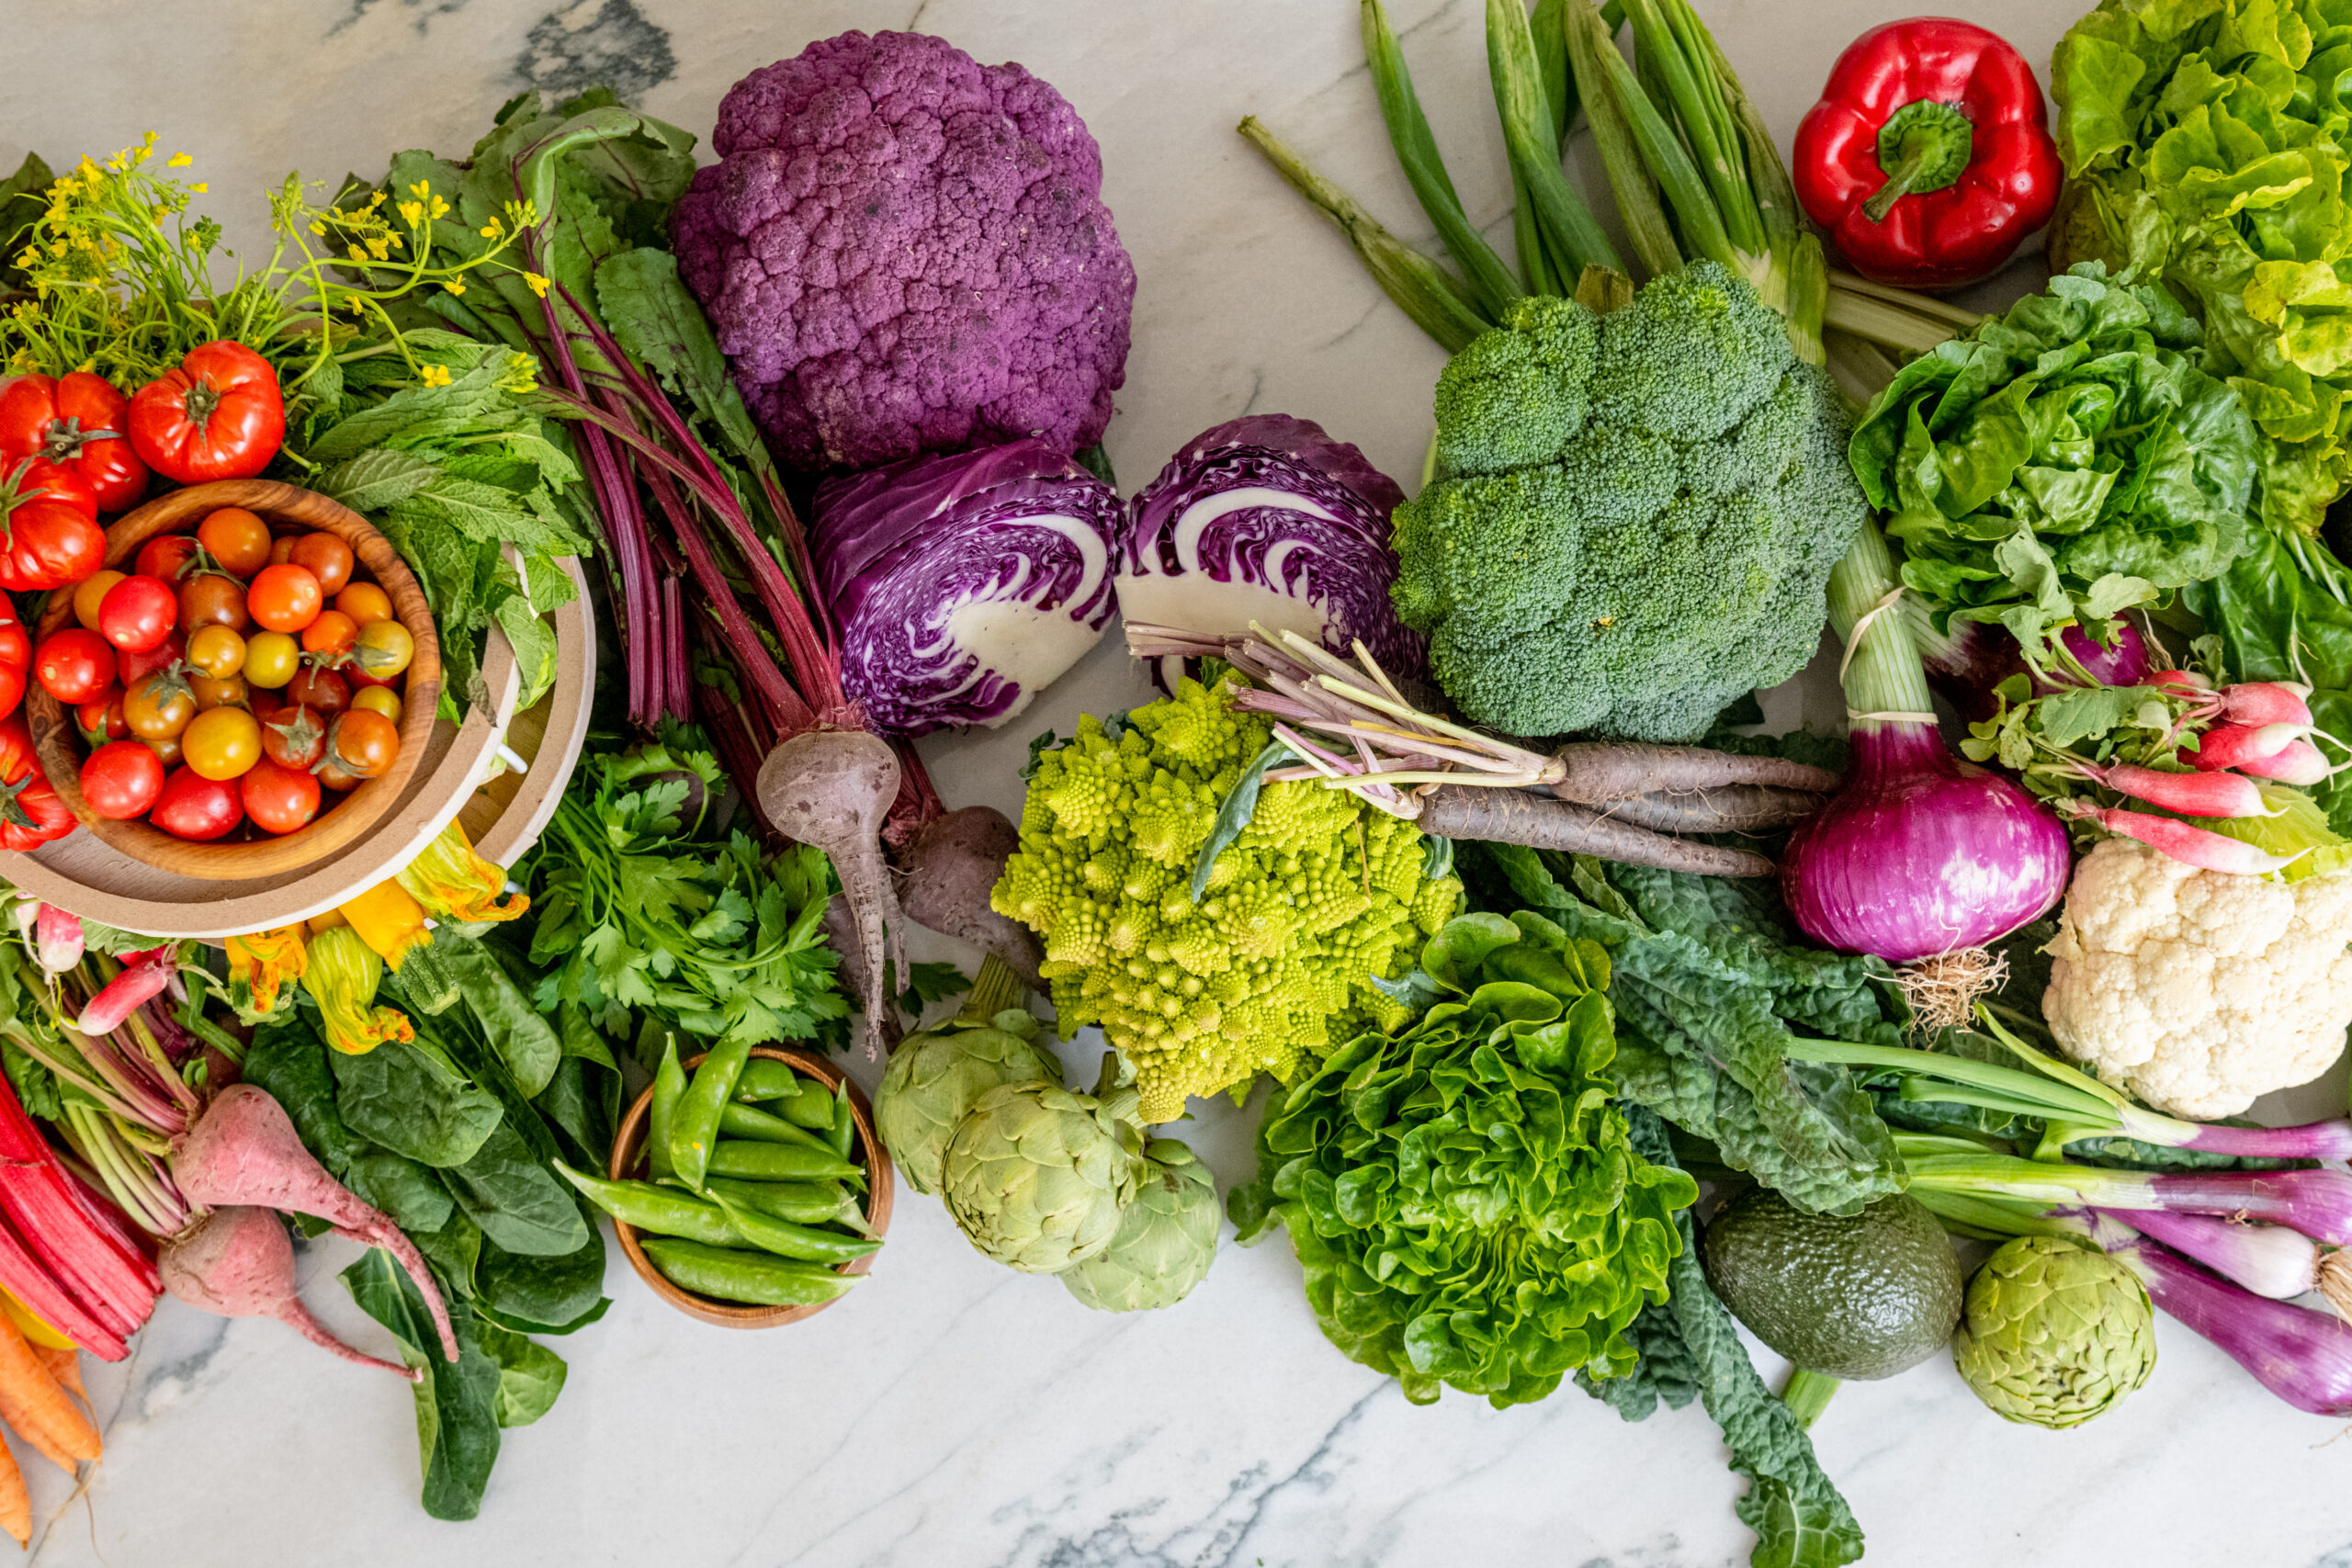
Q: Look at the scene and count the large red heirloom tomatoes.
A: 5